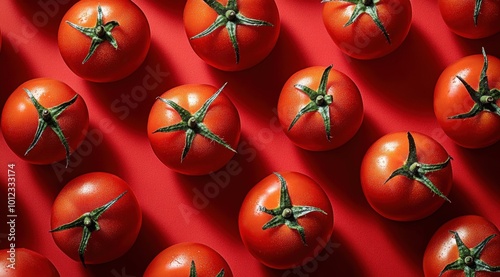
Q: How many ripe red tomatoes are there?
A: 14